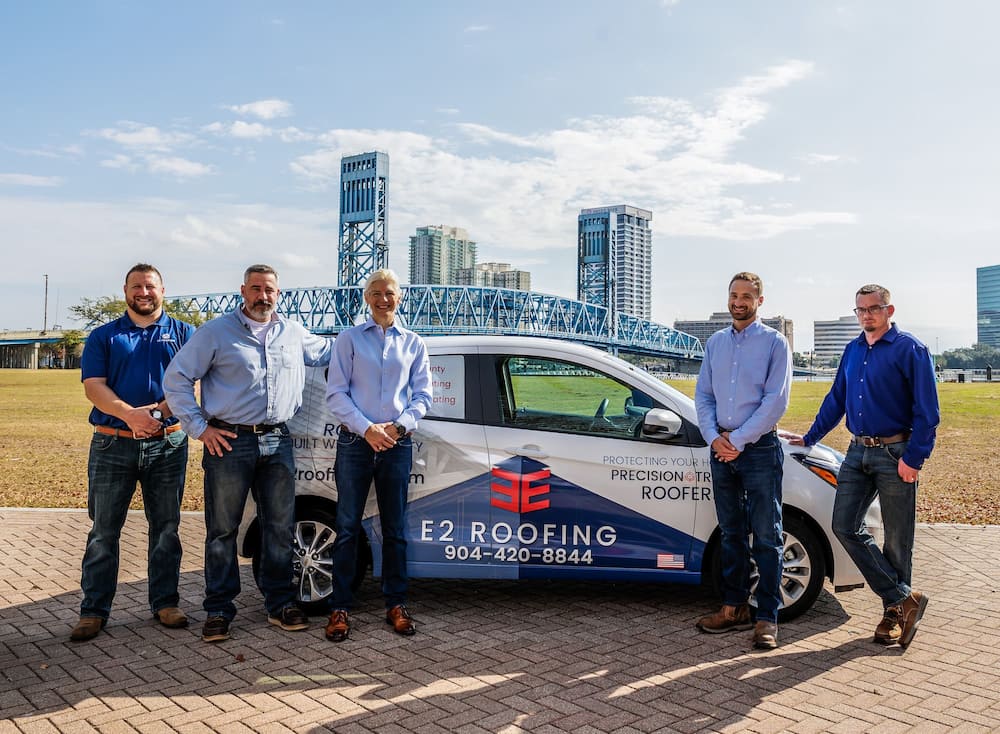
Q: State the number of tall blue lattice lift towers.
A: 2